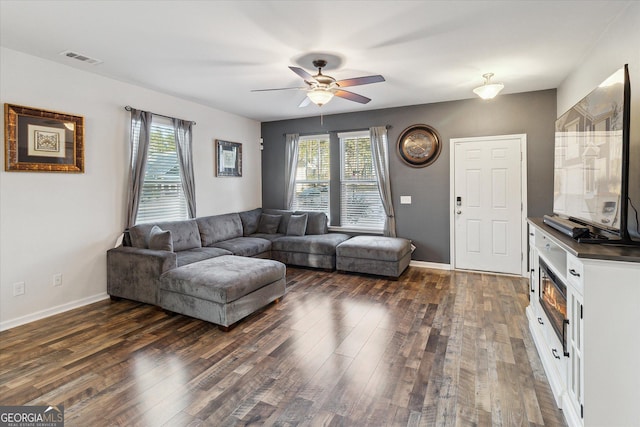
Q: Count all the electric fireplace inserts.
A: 1